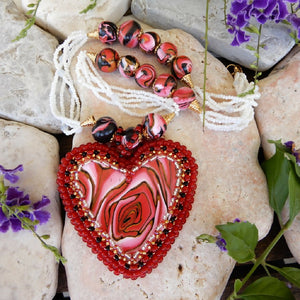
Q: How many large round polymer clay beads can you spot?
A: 13